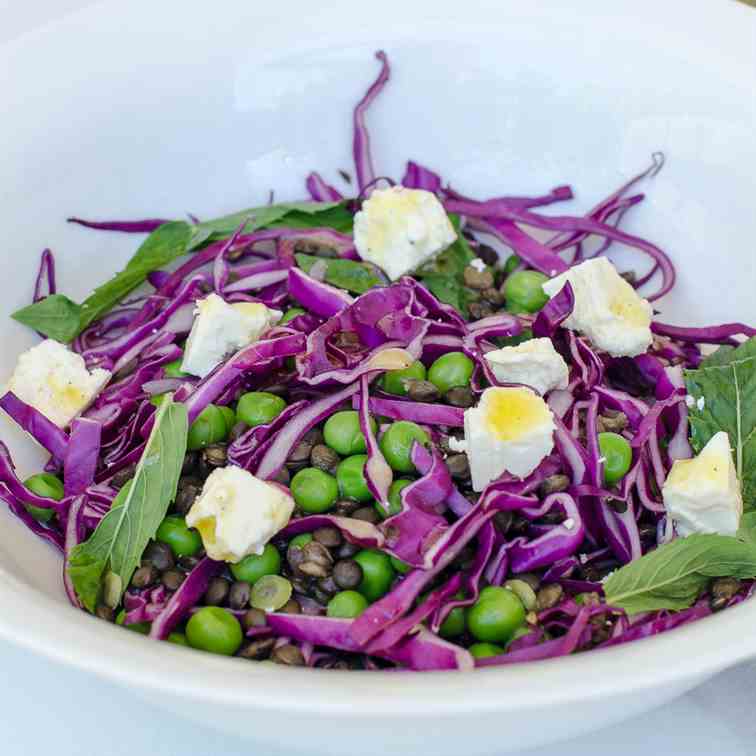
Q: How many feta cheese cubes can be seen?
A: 8